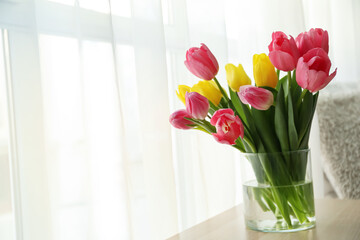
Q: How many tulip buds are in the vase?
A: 12